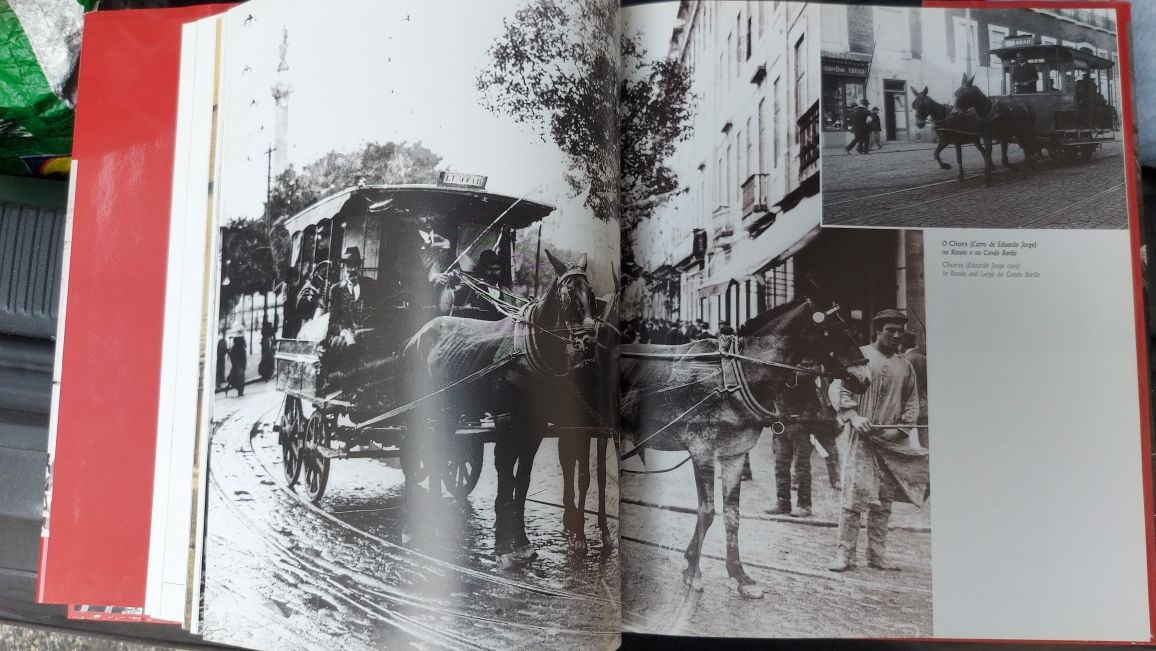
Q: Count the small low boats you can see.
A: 0